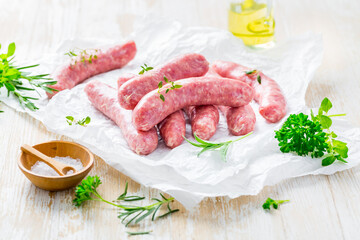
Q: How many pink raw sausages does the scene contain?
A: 8